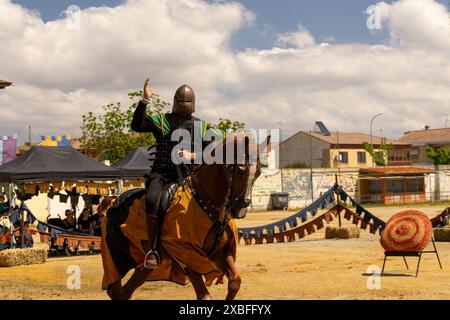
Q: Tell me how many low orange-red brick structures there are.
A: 1